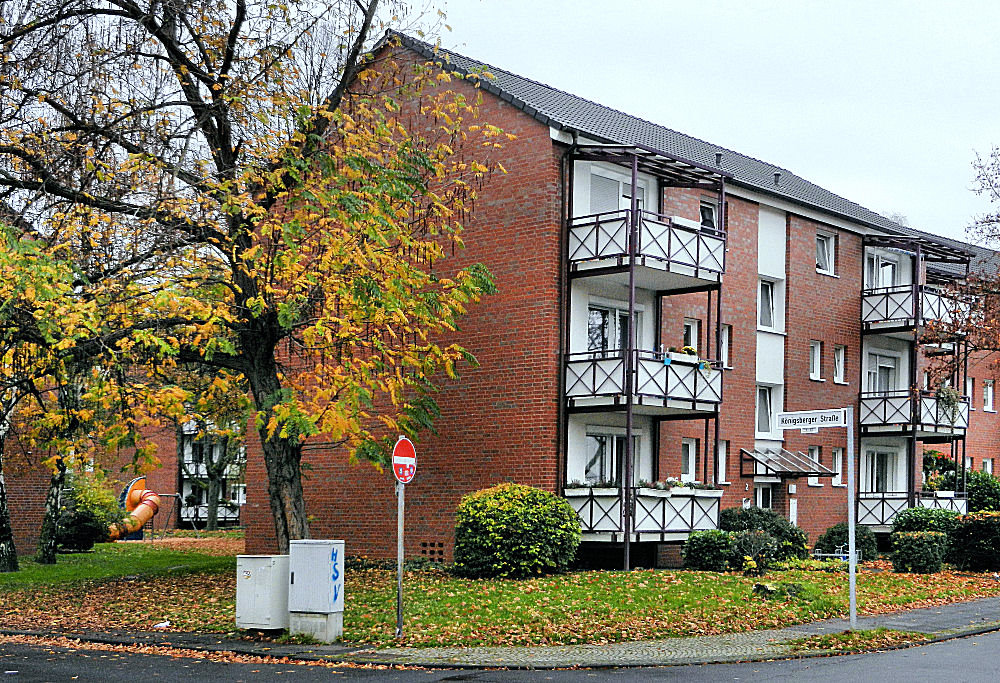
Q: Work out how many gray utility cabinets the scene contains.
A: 2